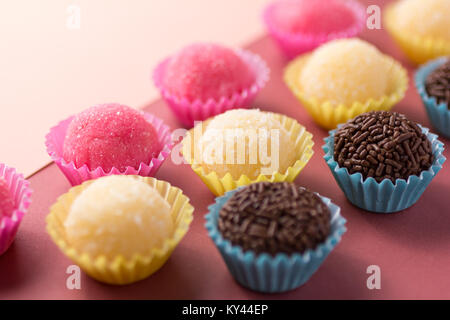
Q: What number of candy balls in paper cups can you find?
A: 11